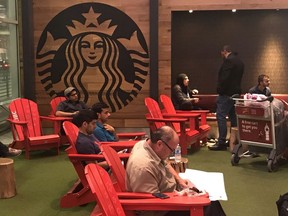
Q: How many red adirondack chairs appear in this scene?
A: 8